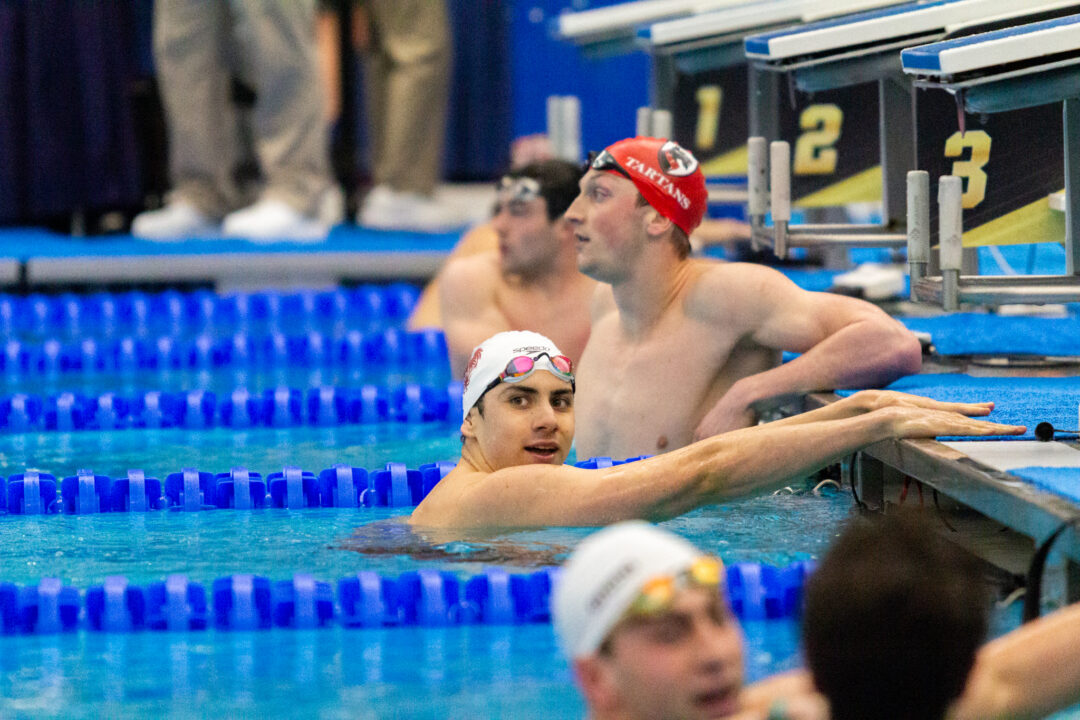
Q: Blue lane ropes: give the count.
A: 5